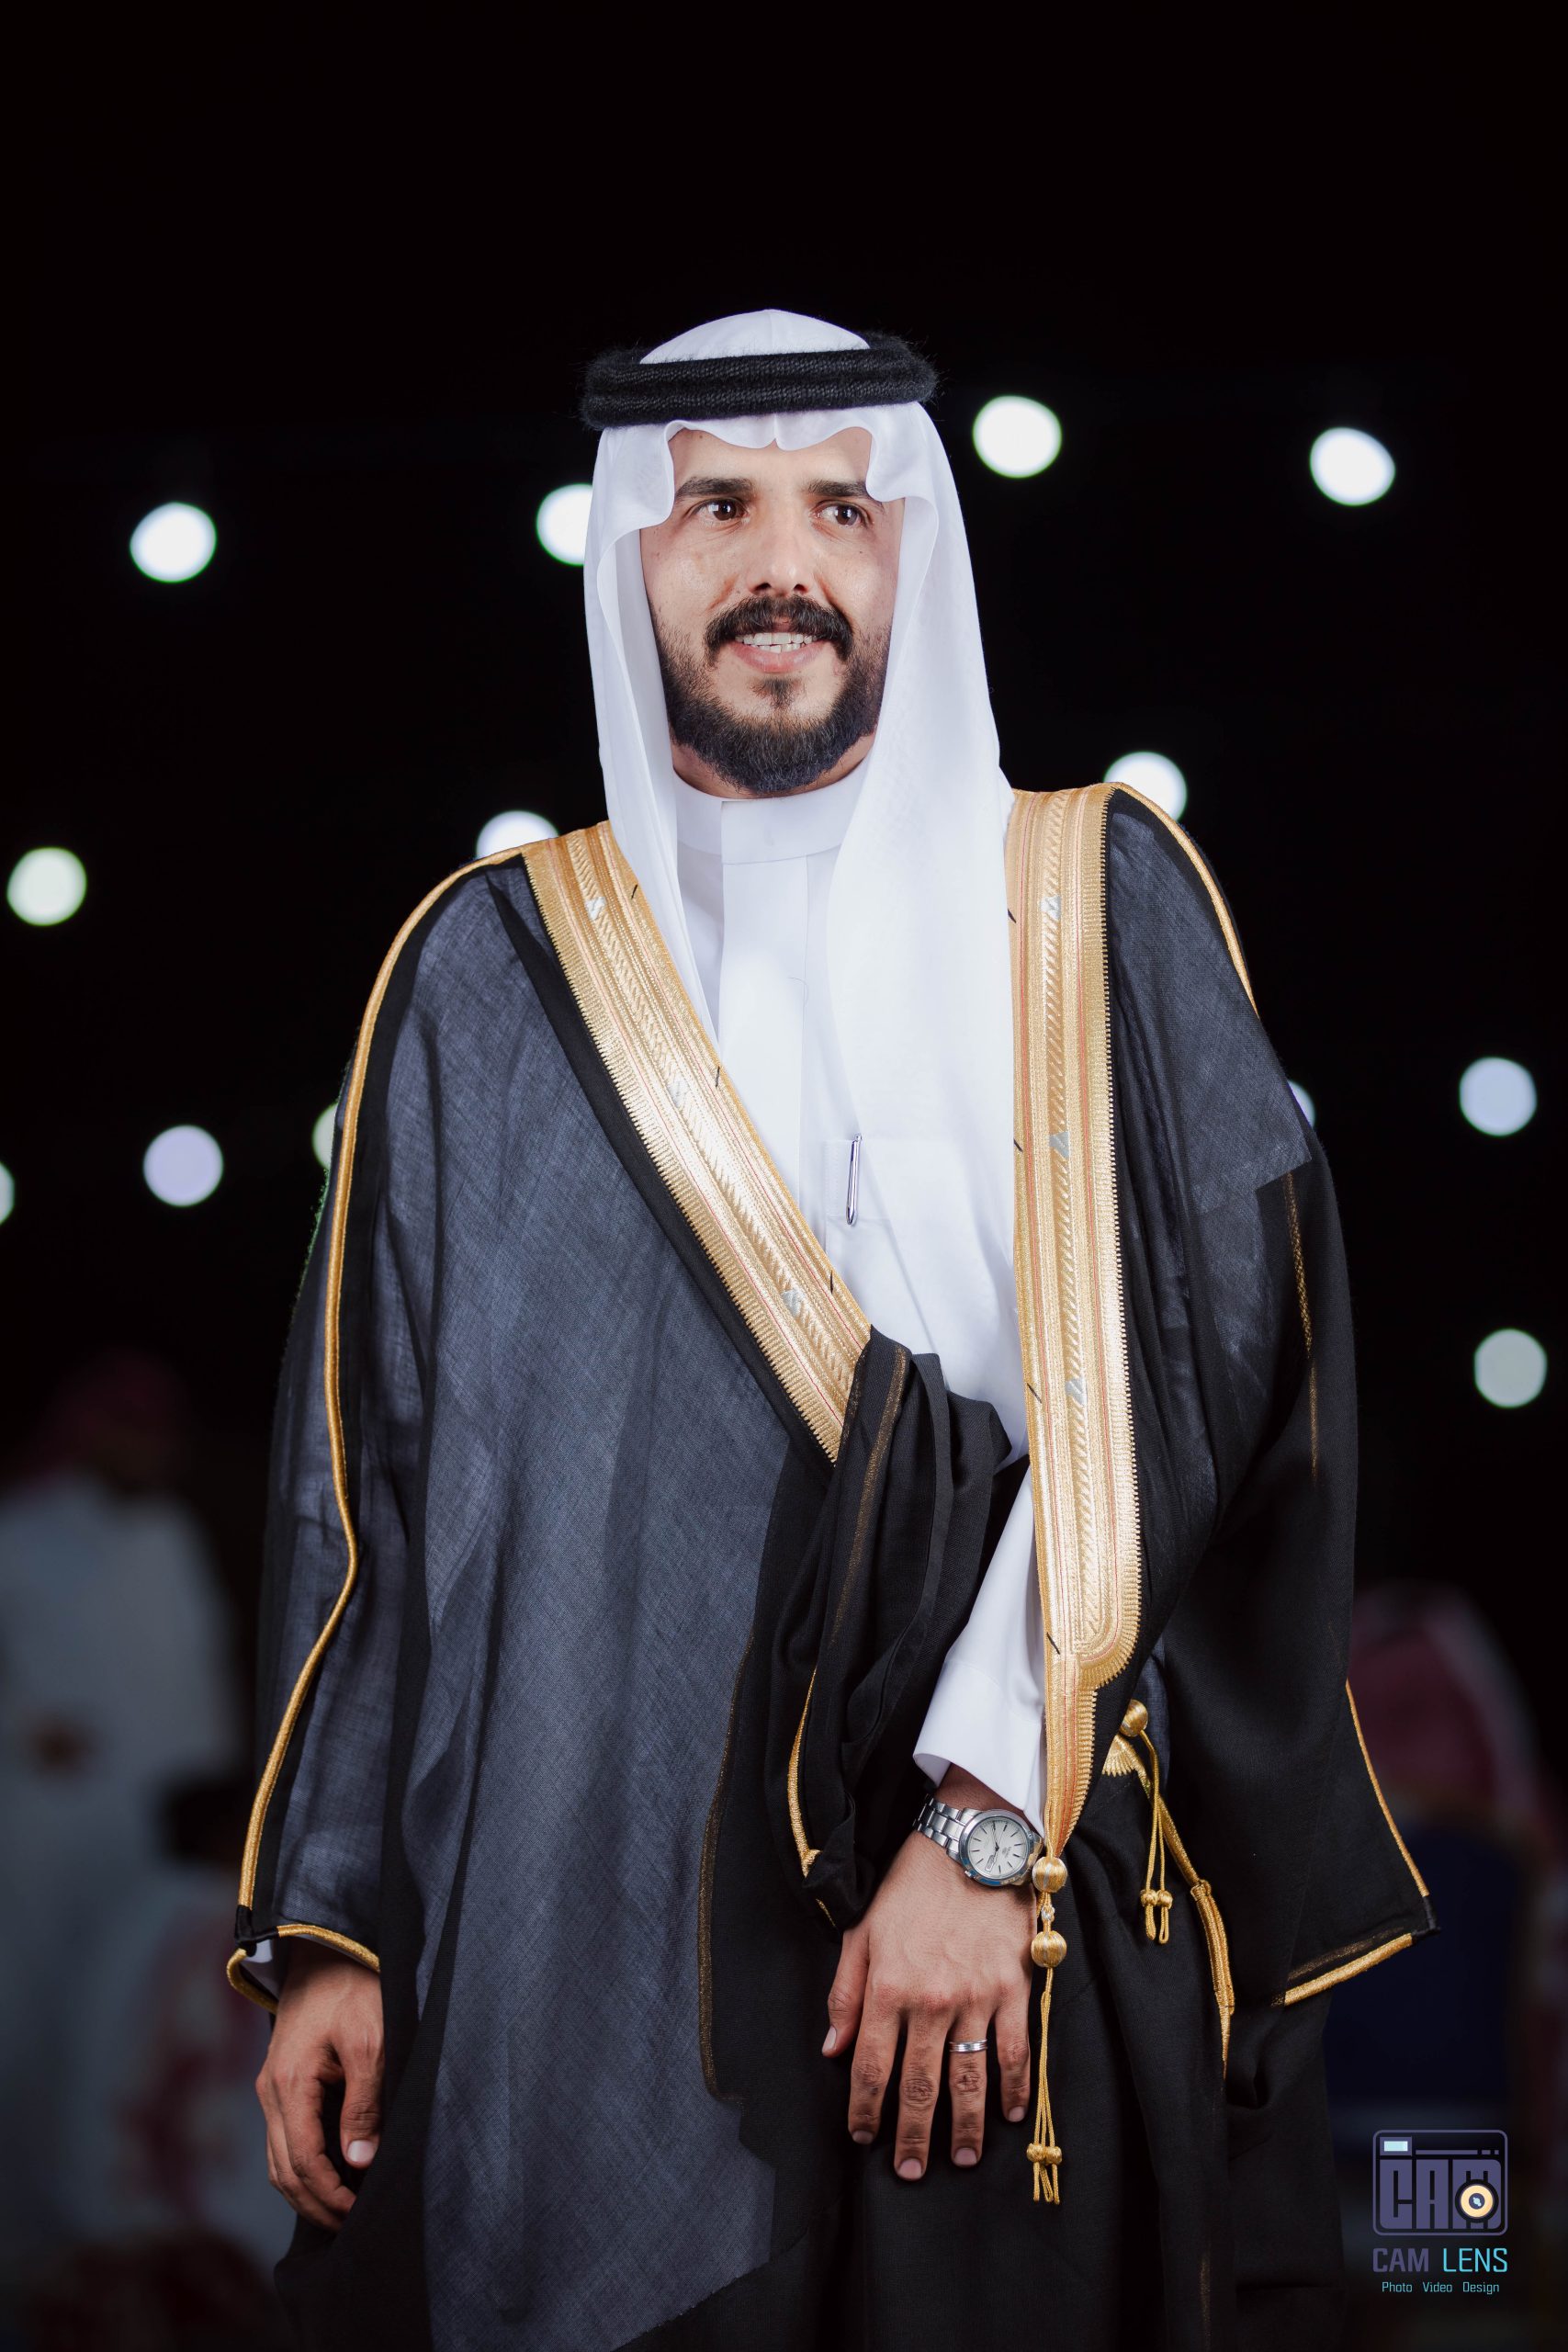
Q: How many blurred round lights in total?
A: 13